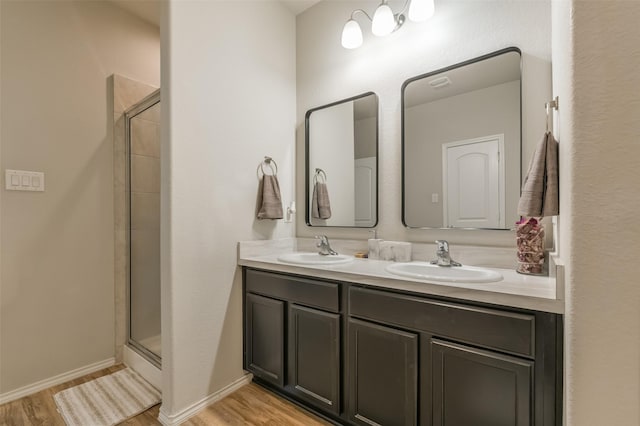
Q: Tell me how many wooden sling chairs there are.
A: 0